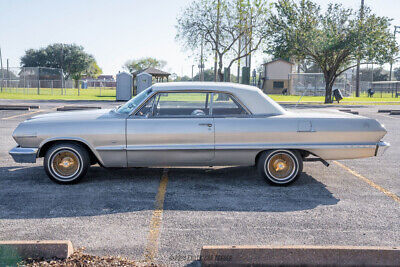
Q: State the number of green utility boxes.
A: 2